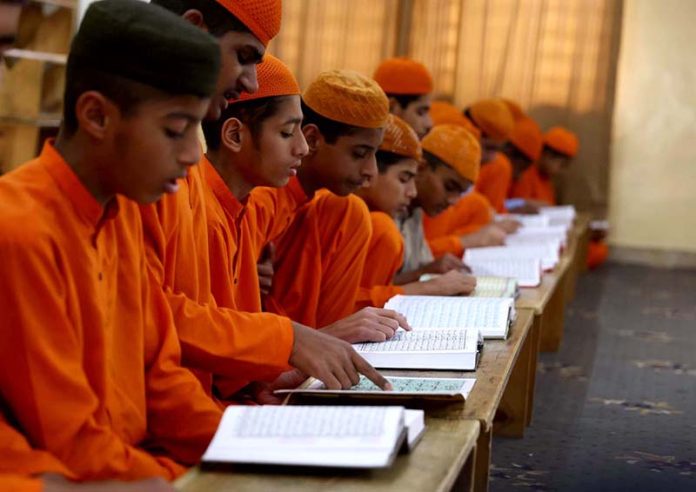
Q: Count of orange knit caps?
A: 11